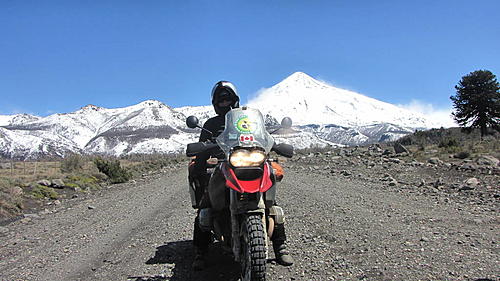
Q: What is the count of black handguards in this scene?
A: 2